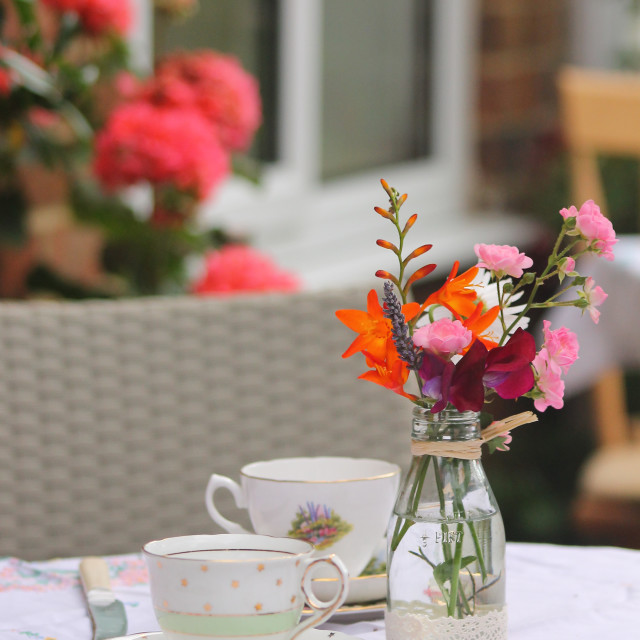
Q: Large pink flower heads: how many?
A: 4